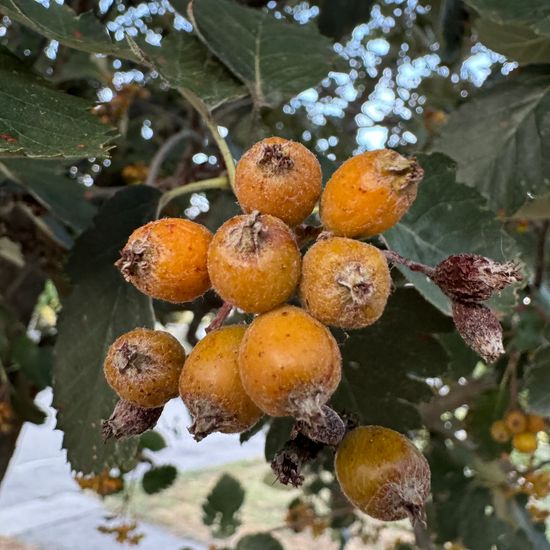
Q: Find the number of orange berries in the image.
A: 9